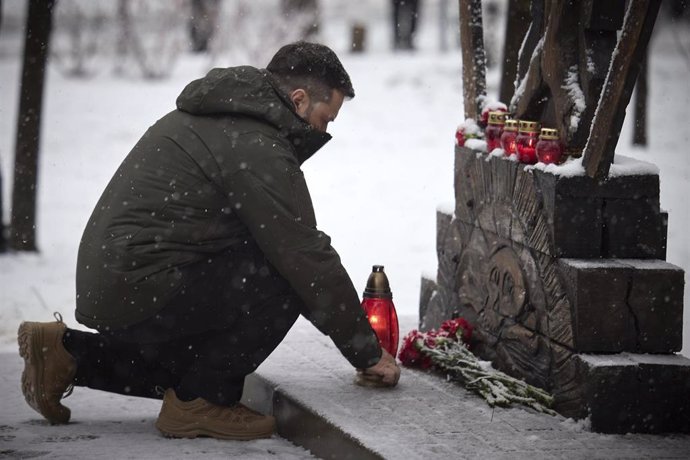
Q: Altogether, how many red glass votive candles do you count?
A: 5